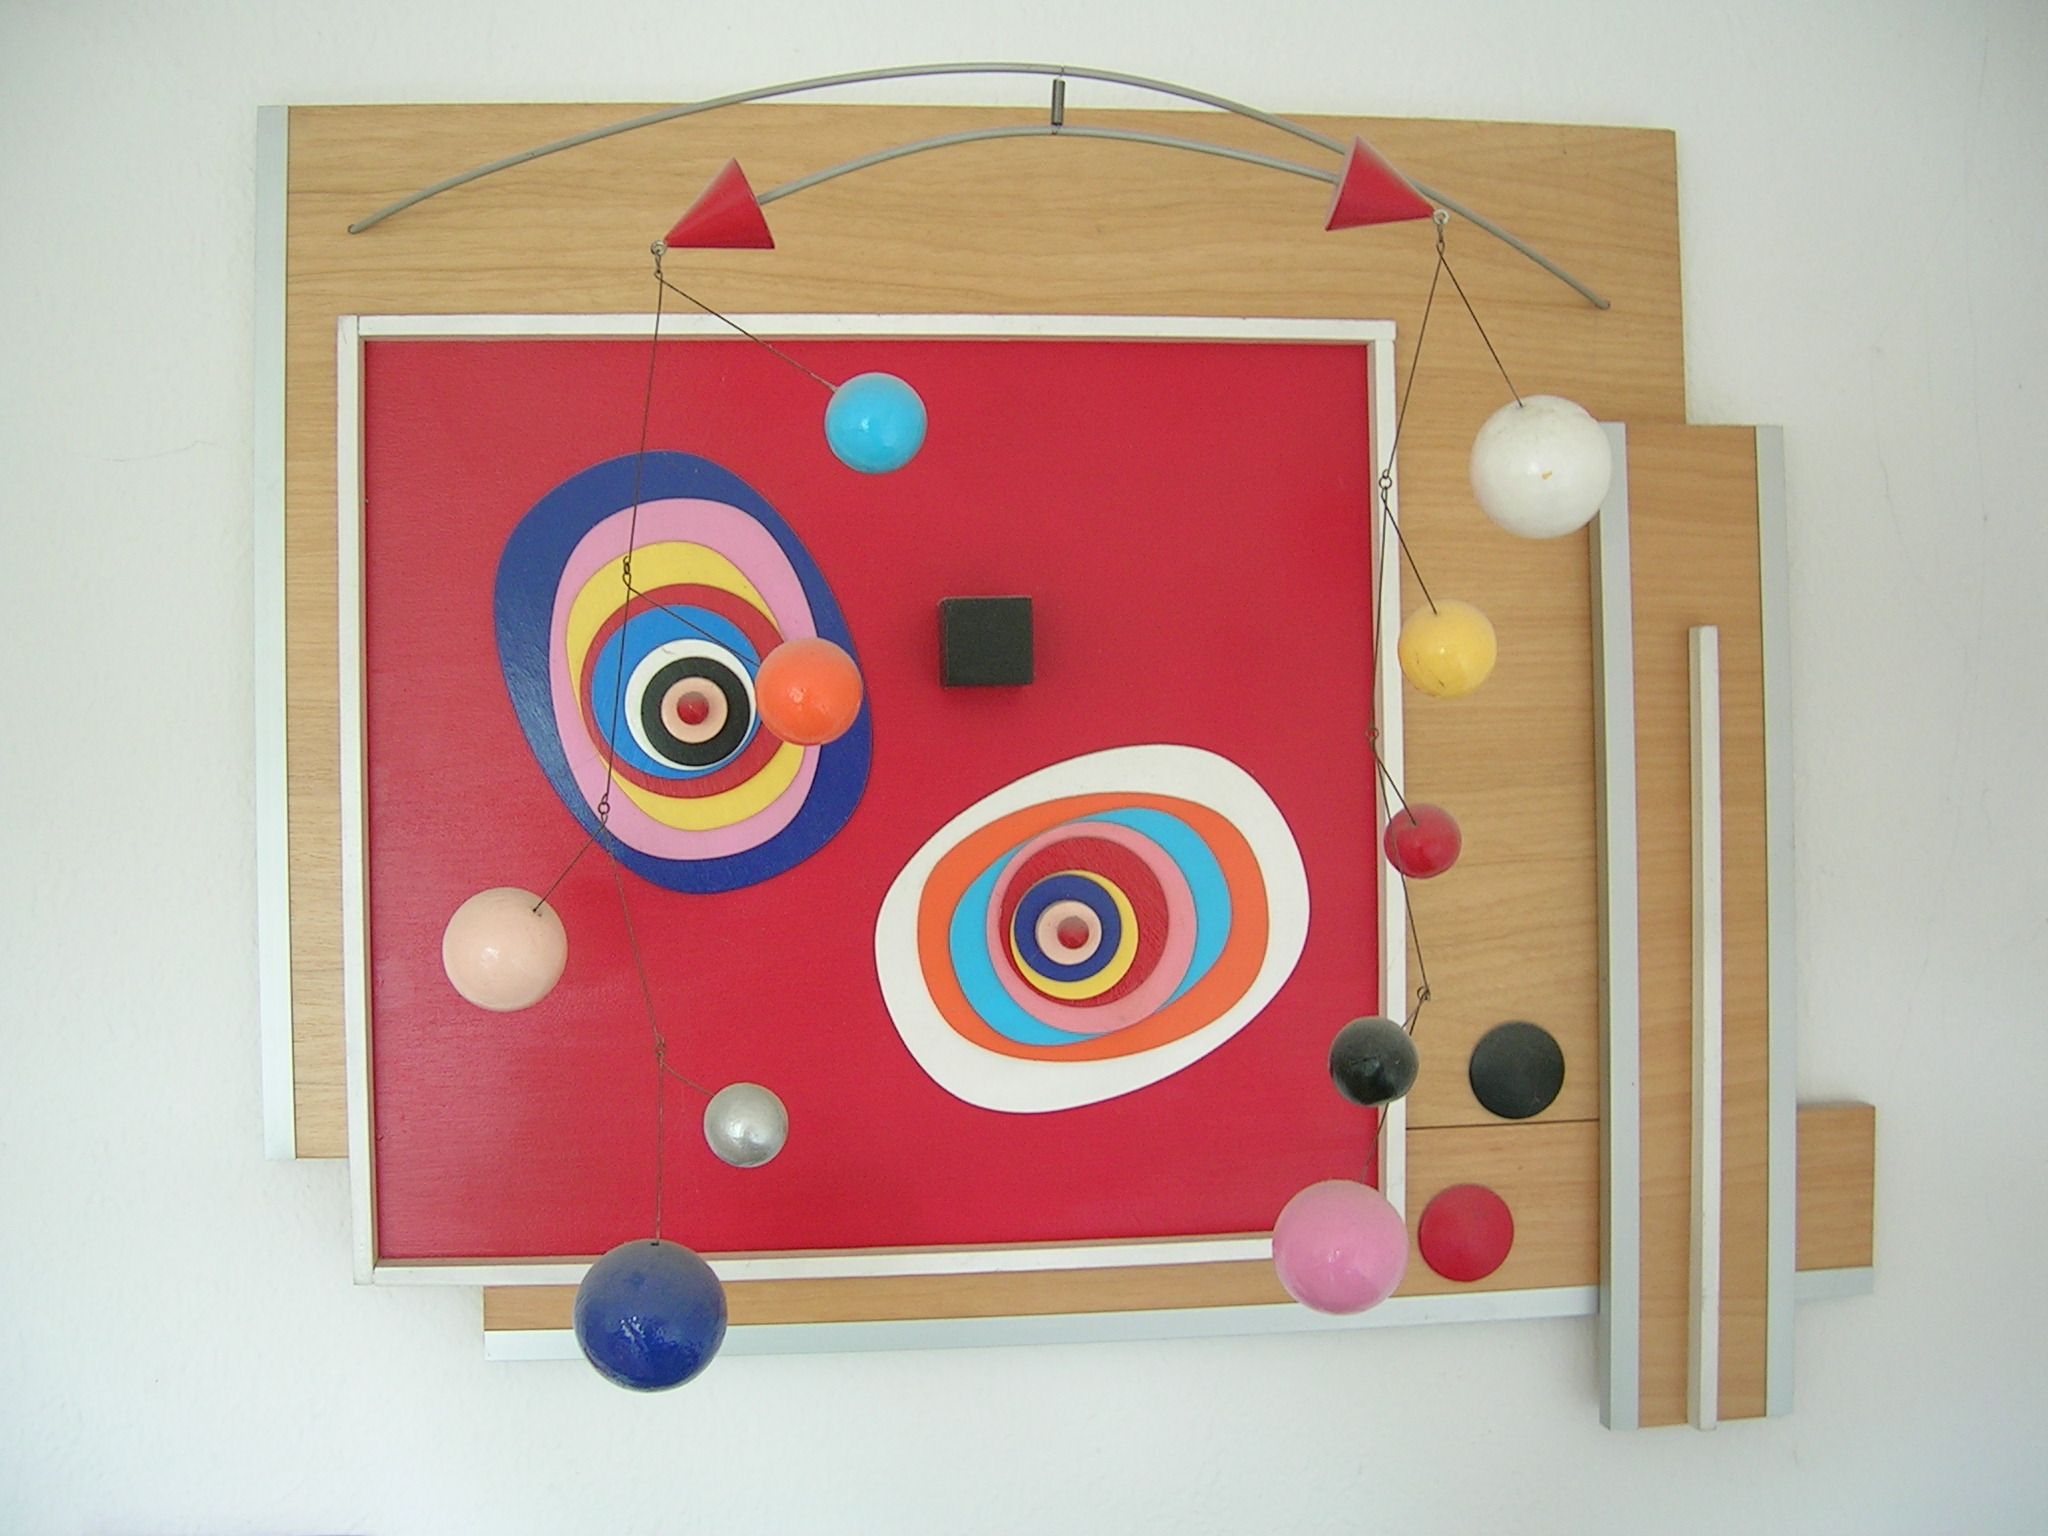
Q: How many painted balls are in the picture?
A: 10